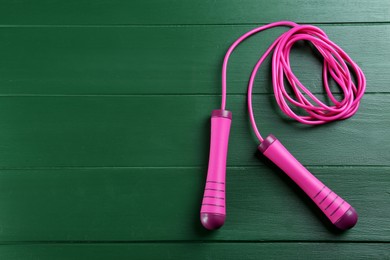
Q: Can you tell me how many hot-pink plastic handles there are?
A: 2